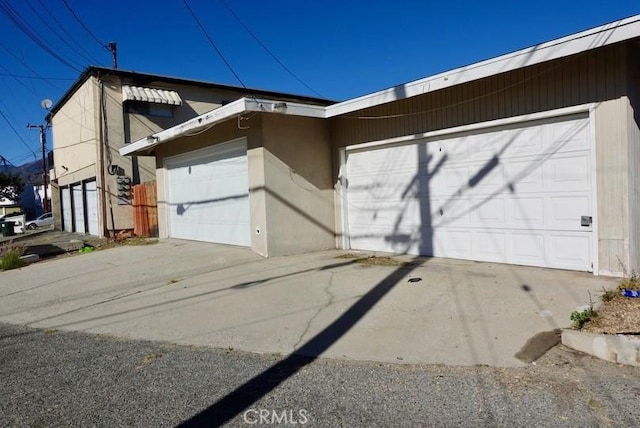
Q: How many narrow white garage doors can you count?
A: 3